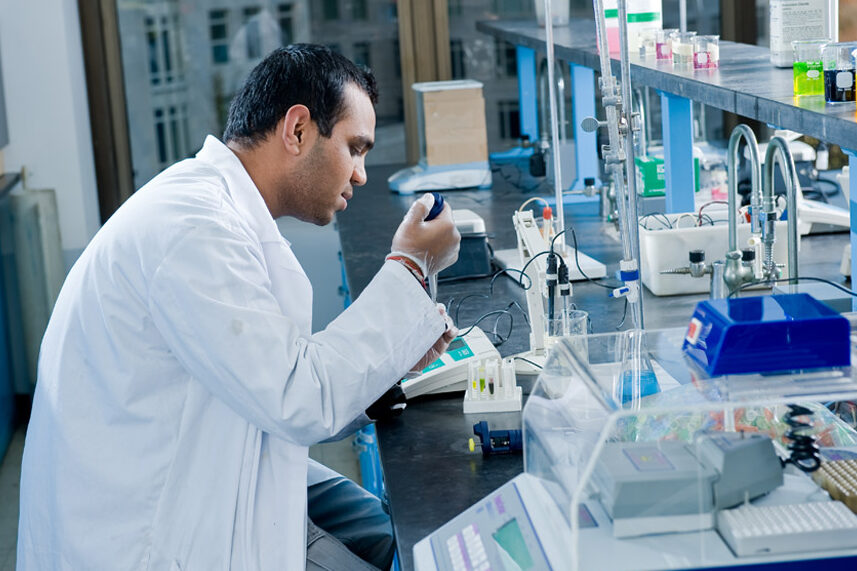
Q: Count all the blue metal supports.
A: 4